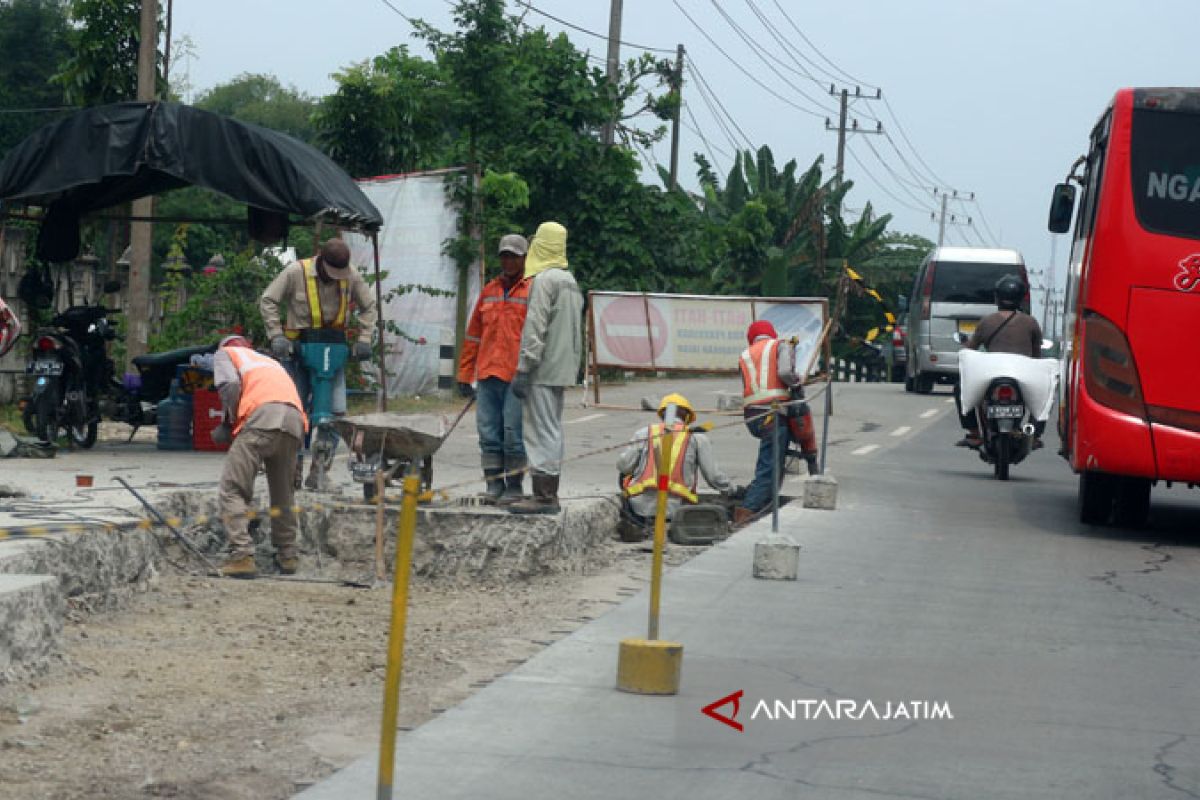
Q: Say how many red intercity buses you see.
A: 1